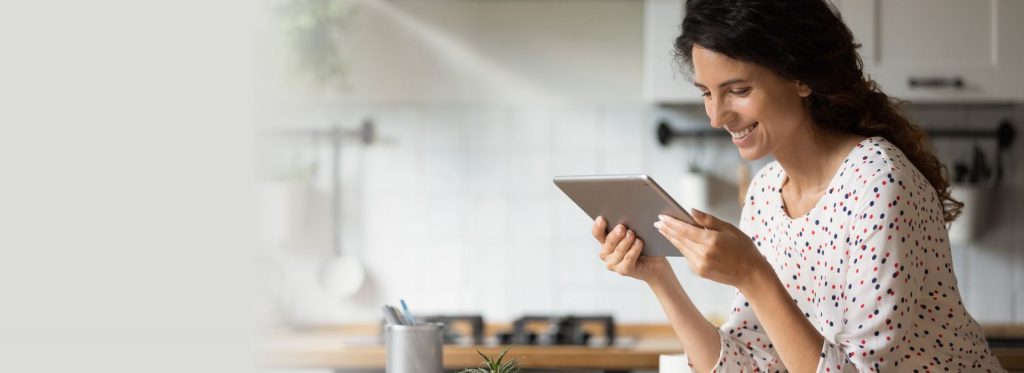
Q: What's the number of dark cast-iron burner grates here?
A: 2